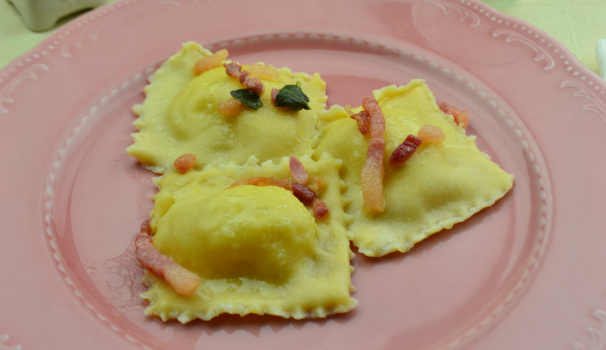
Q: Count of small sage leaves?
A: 2